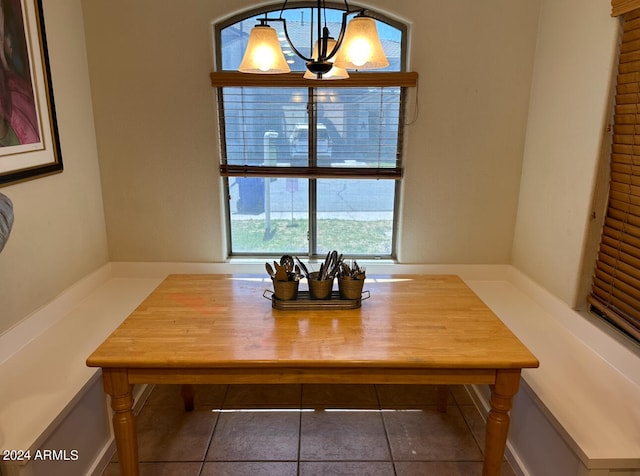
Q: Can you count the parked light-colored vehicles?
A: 1